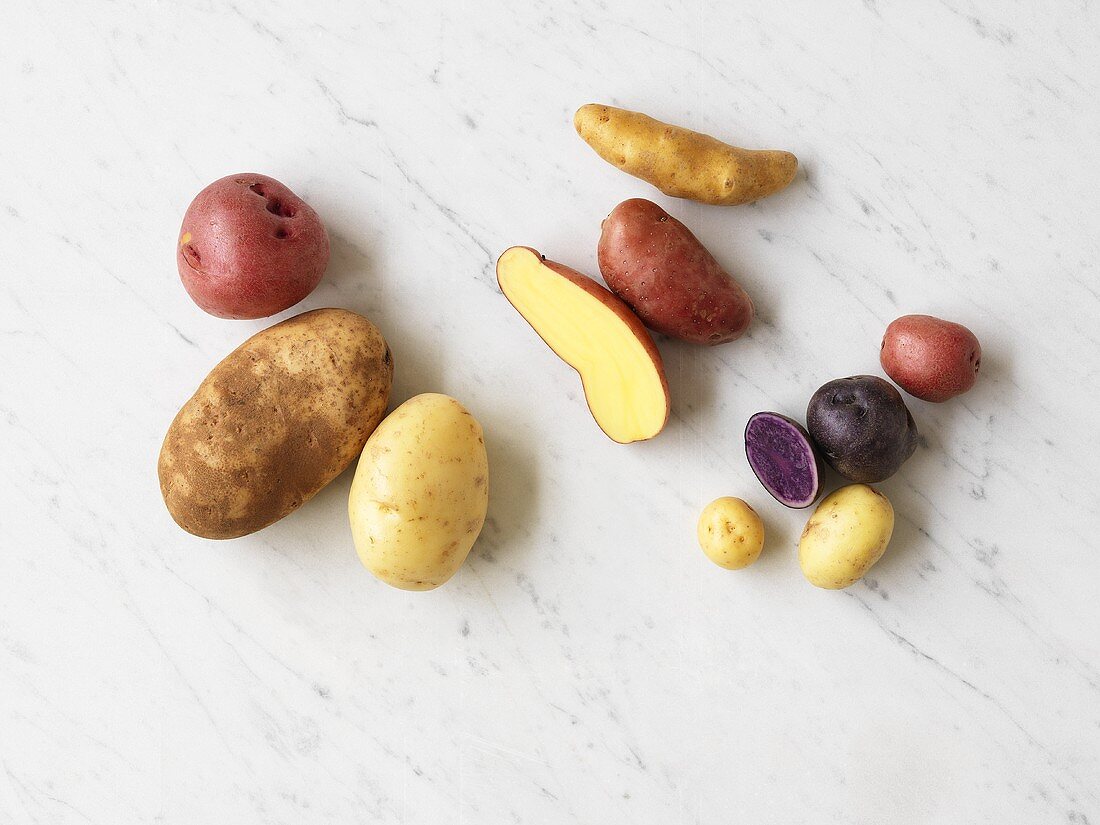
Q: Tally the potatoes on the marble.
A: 11